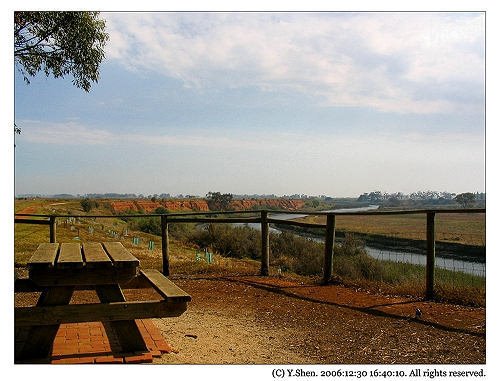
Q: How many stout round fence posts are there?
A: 5